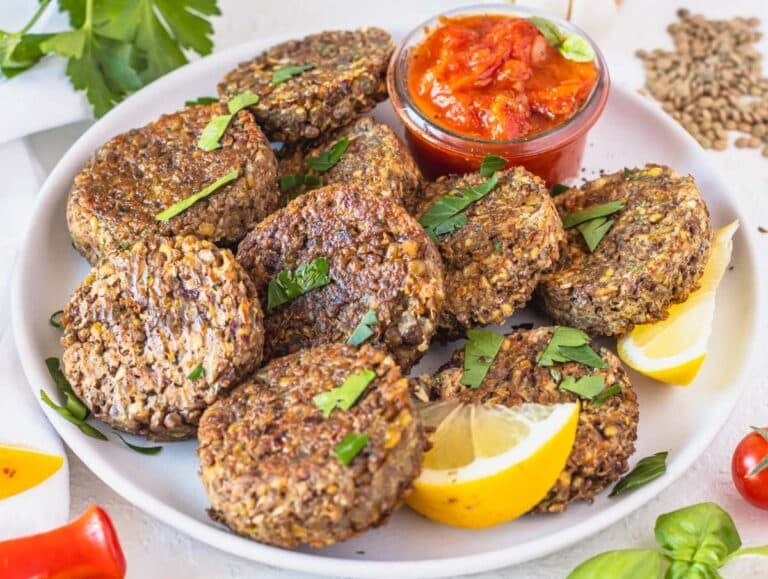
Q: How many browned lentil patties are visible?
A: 9